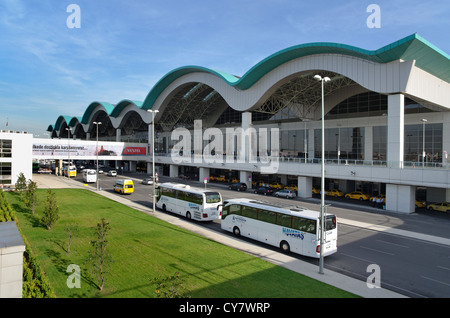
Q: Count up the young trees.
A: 6